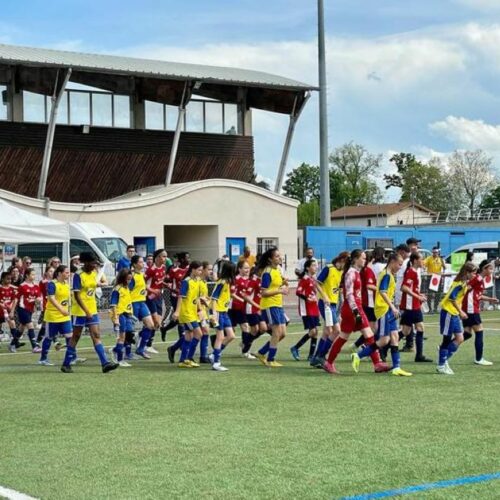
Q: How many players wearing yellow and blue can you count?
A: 11